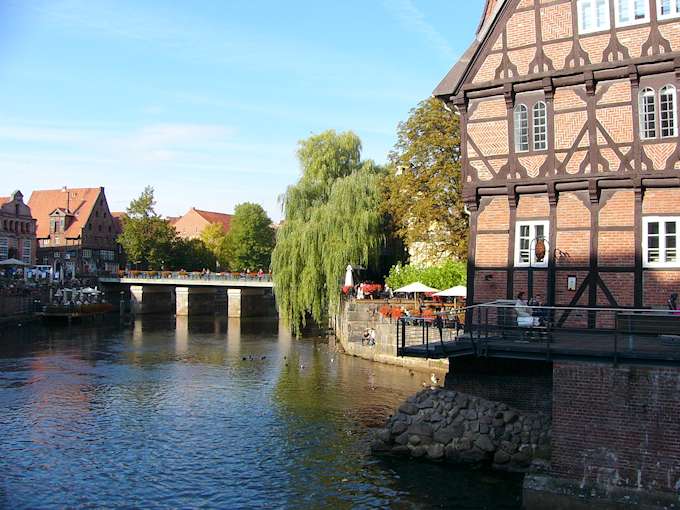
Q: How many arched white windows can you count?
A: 4